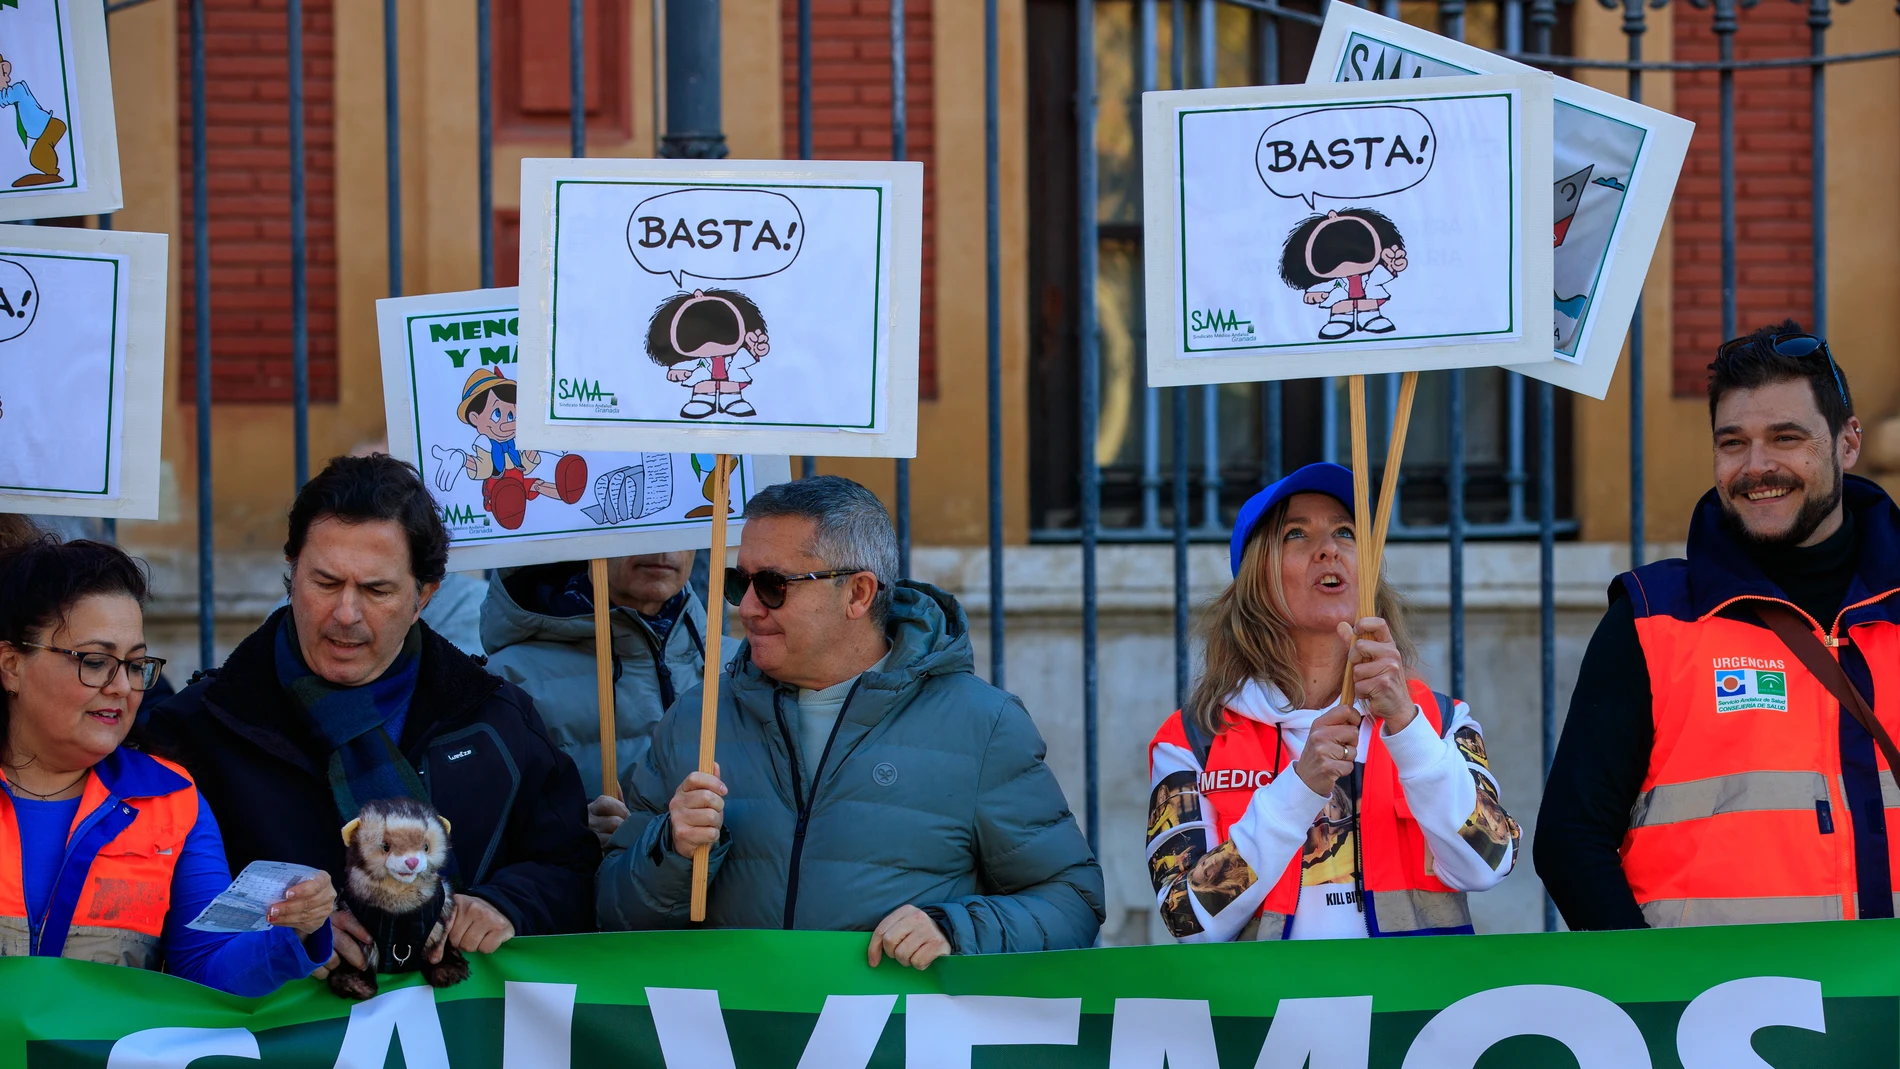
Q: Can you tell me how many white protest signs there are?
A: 6